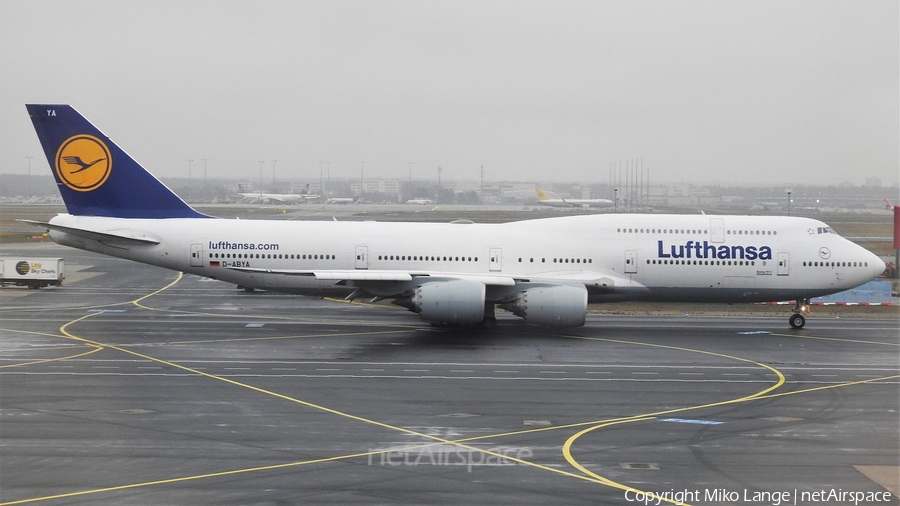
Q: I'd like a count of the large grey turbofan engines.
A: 2